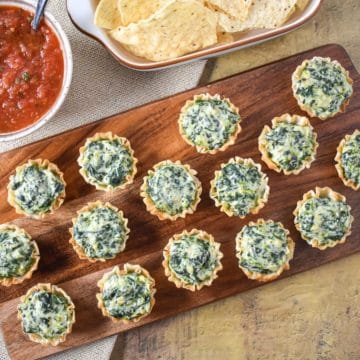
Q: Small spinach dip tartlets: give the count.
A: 15